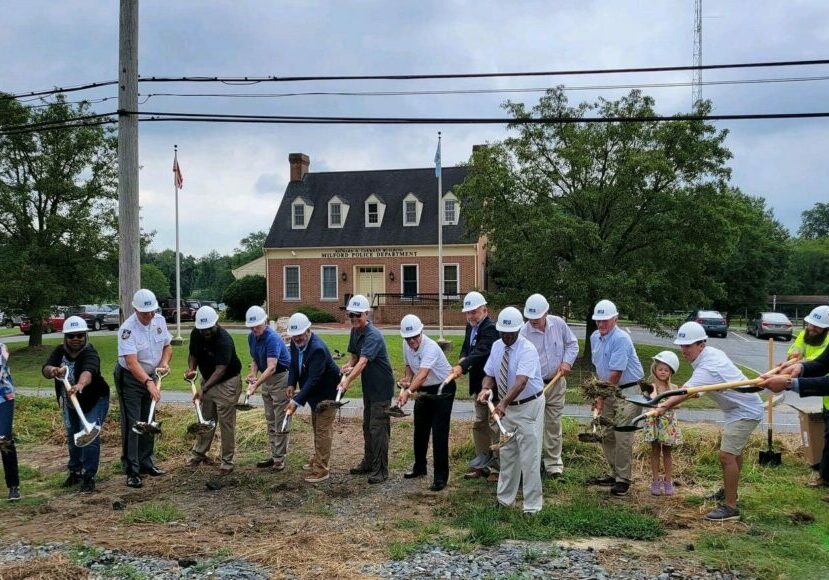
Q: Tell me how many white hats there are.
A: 14